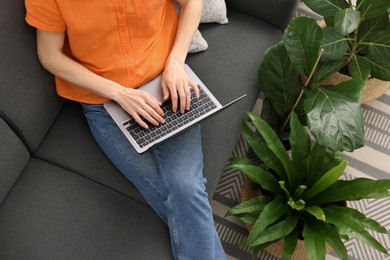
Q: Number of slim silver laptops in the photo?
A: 1